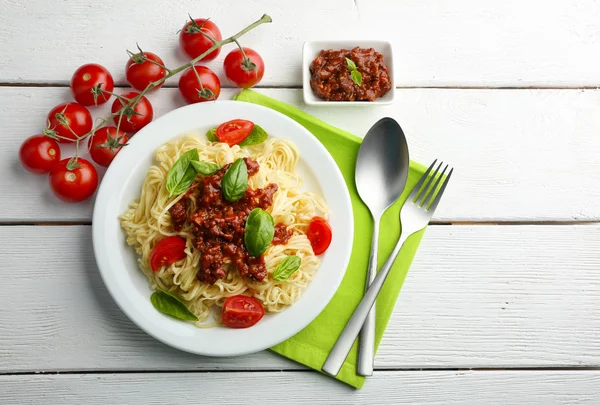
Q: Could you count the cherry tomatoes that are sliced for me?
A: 4